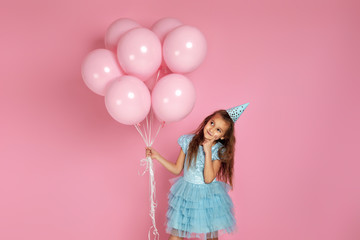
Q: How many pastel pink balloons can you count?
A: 7